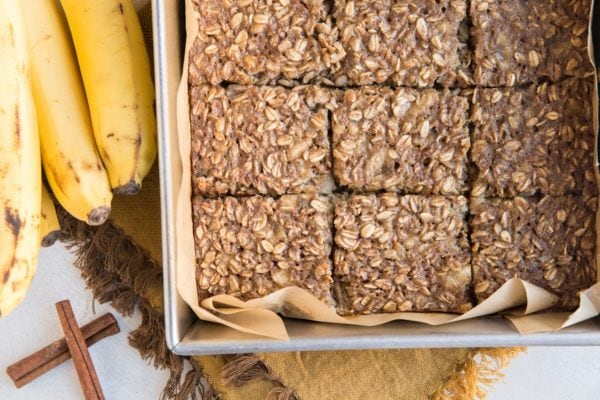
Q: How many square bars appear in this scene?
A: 9